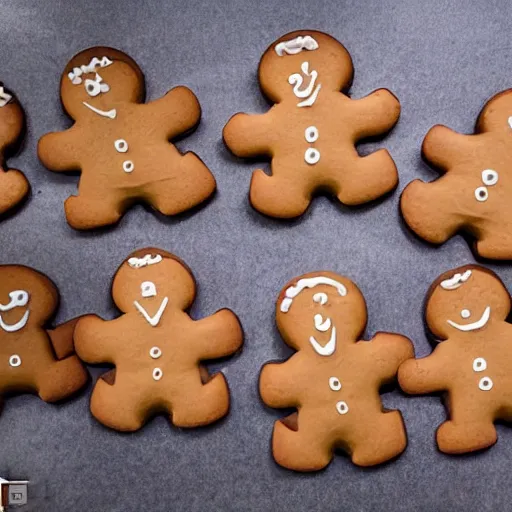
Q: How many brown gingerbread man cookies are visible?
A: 8